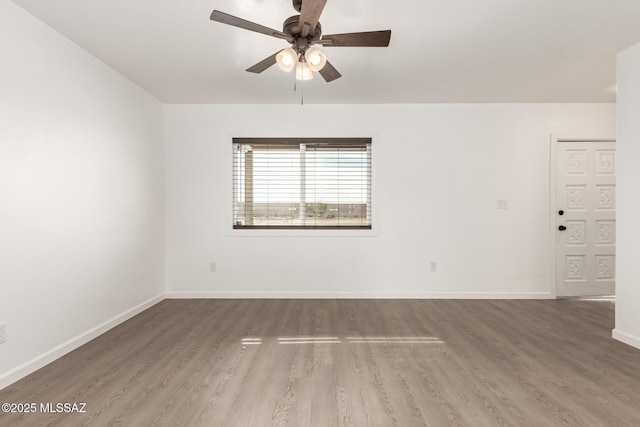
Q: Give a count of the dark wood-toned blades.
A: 5